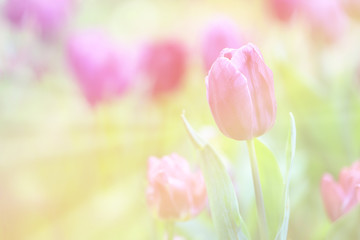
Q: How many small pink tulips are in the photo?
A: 2